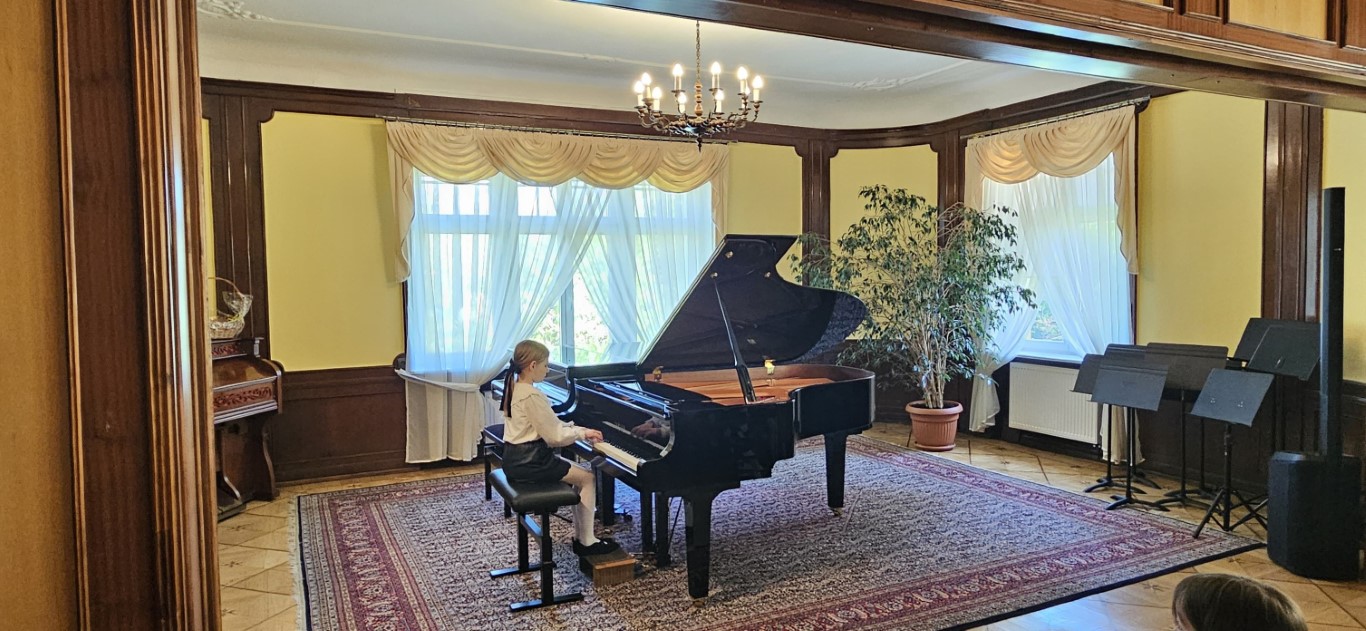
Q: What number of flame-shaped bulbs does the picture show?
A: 10